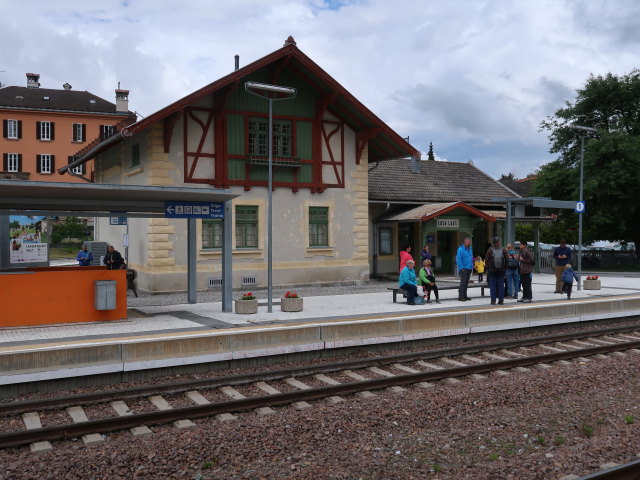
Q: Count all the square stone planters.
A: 3